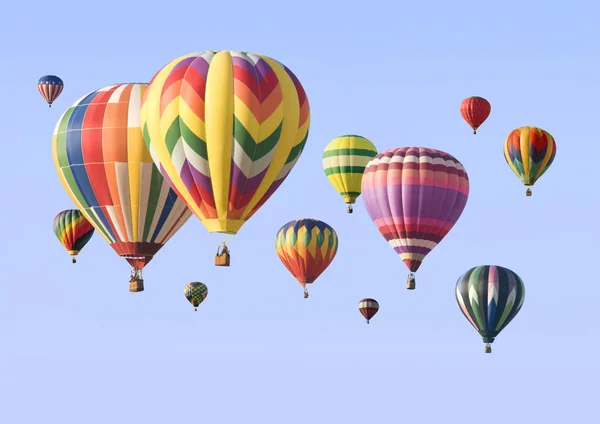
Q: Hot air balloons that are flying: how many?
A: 12